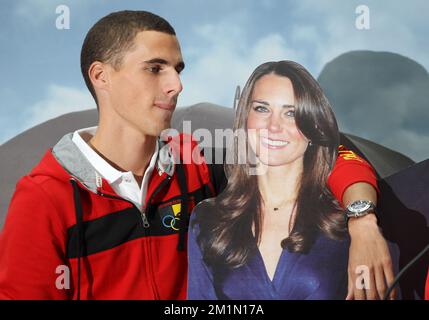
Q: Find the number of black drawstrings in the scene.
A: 2